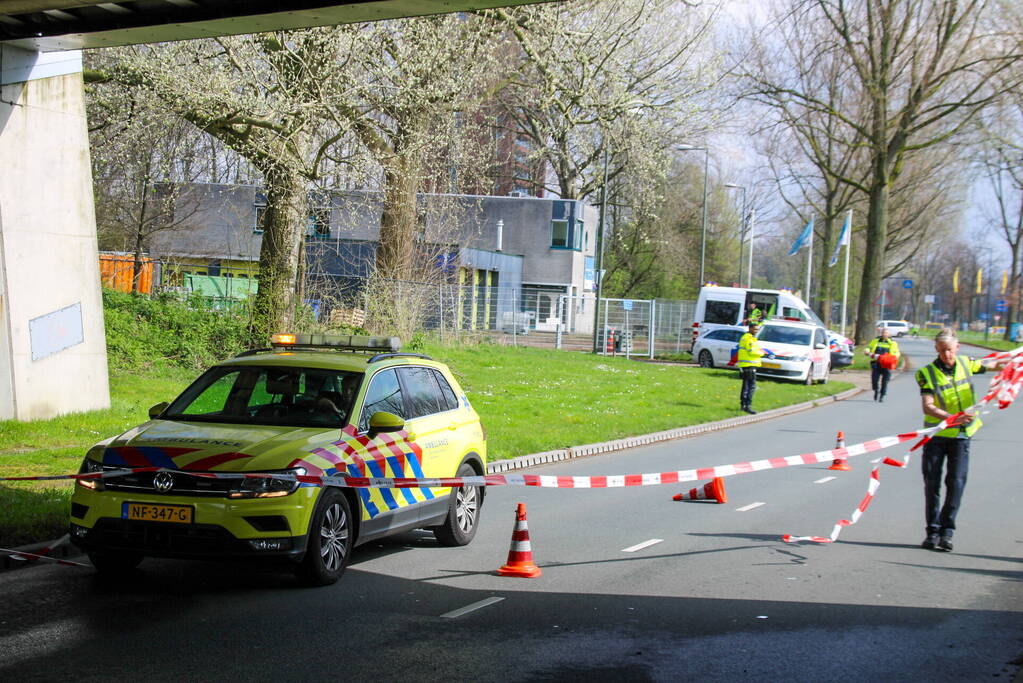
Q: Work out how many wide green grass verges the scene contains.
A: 1